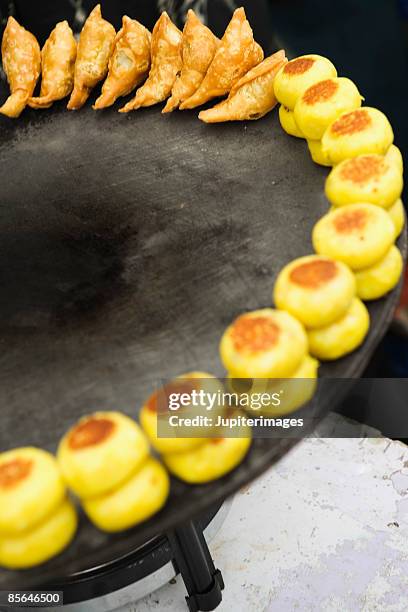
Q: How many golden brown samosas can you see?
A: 8